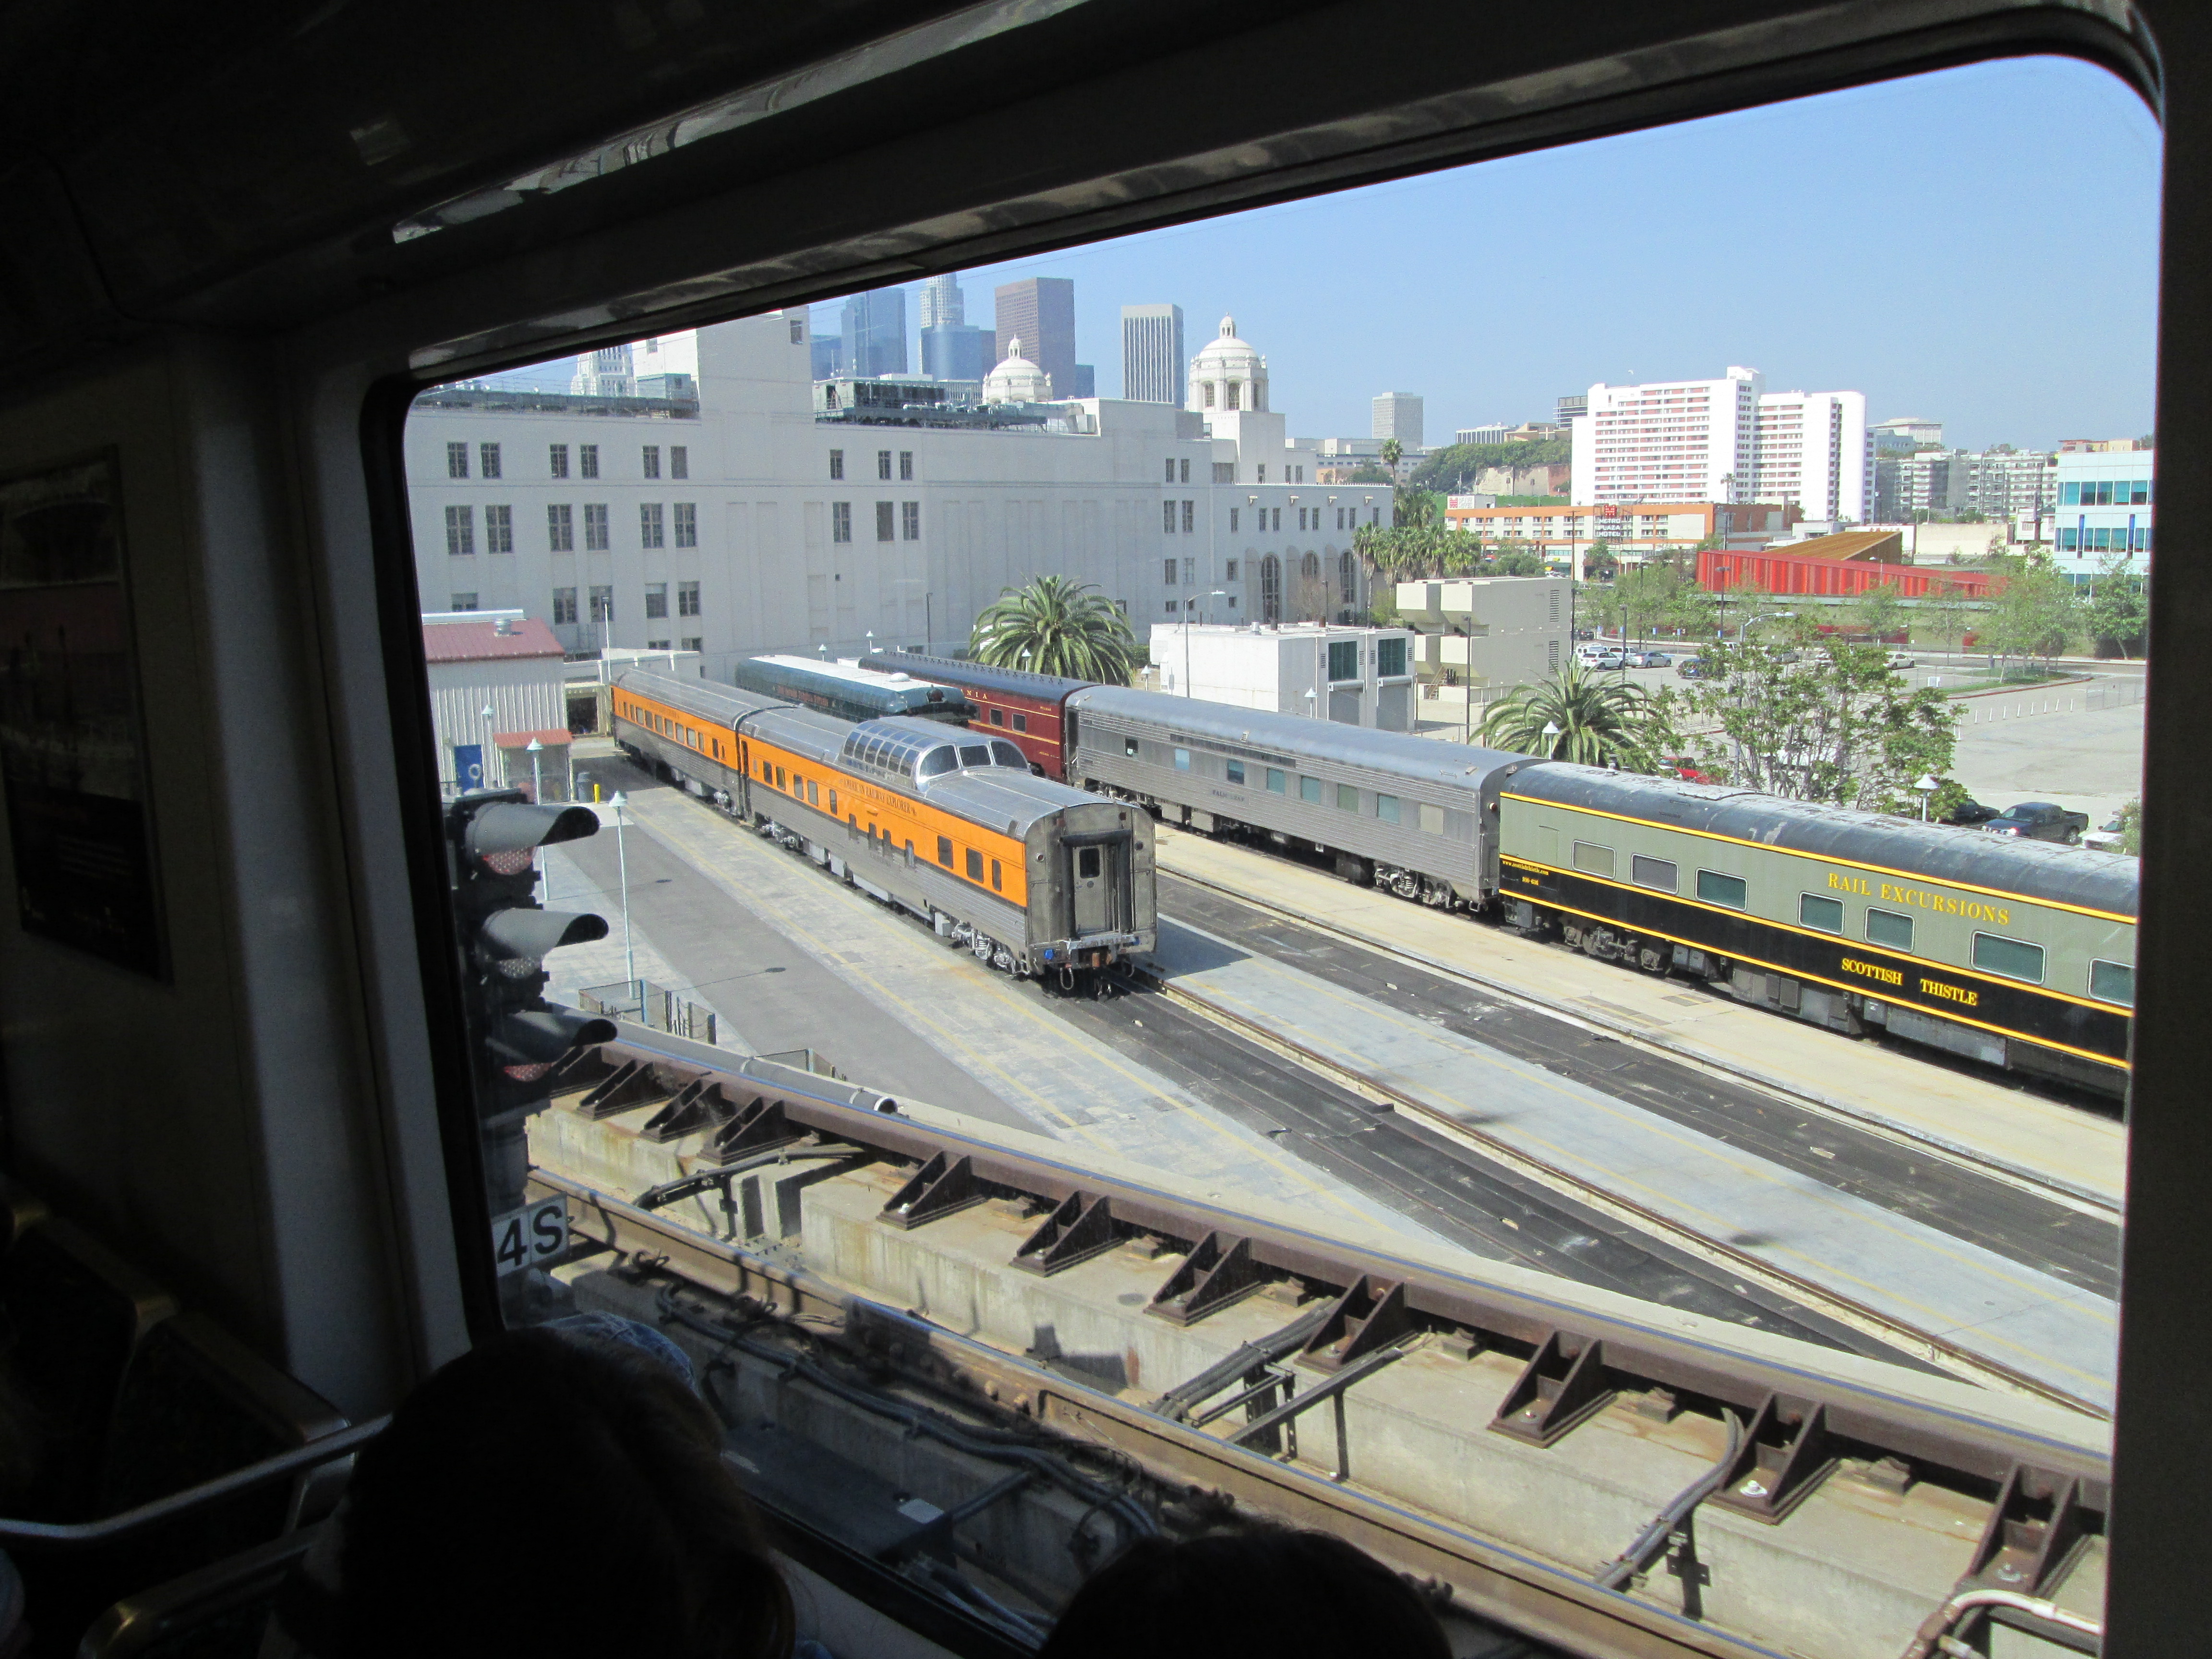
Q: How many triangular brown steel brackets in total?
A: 11